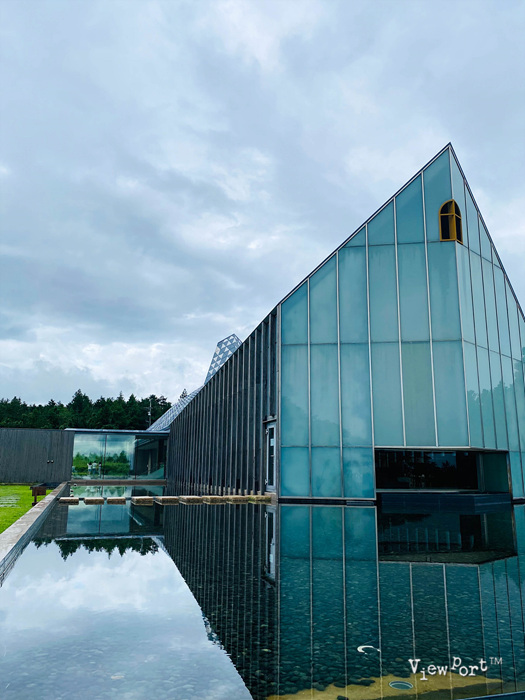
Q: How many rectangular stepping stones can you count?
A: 9